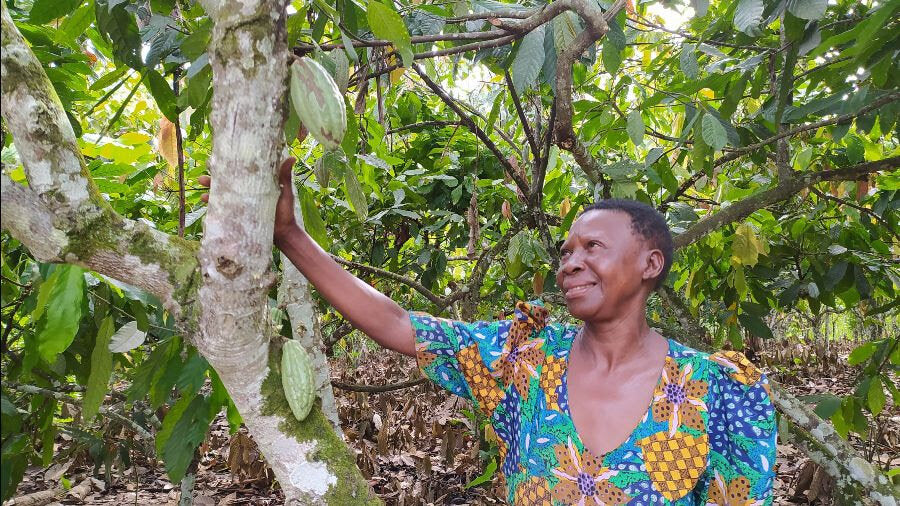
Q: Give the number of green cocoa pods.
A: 2